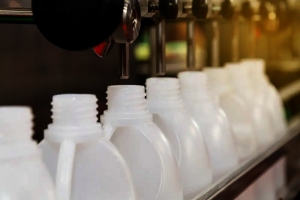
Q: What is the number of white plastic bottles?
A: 8